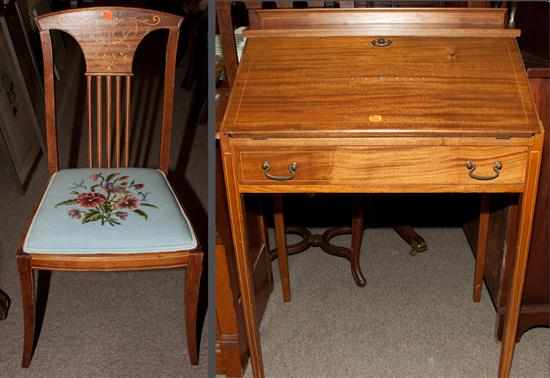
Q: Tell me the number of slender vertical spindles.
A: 5